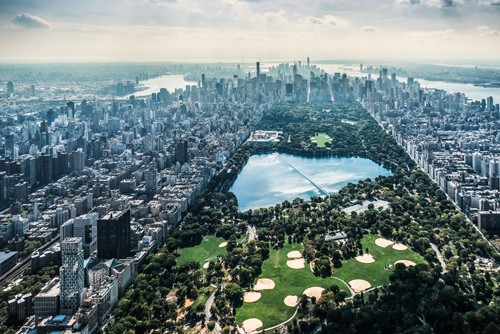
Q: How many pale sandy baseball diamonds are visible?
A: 14